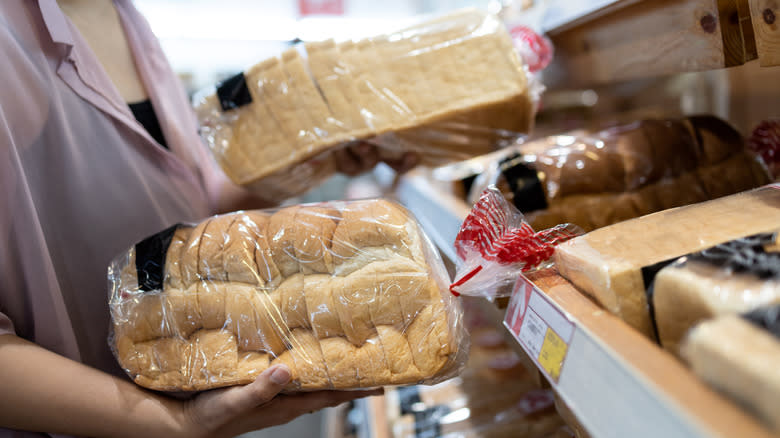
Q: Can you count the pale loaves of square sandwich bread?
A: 4